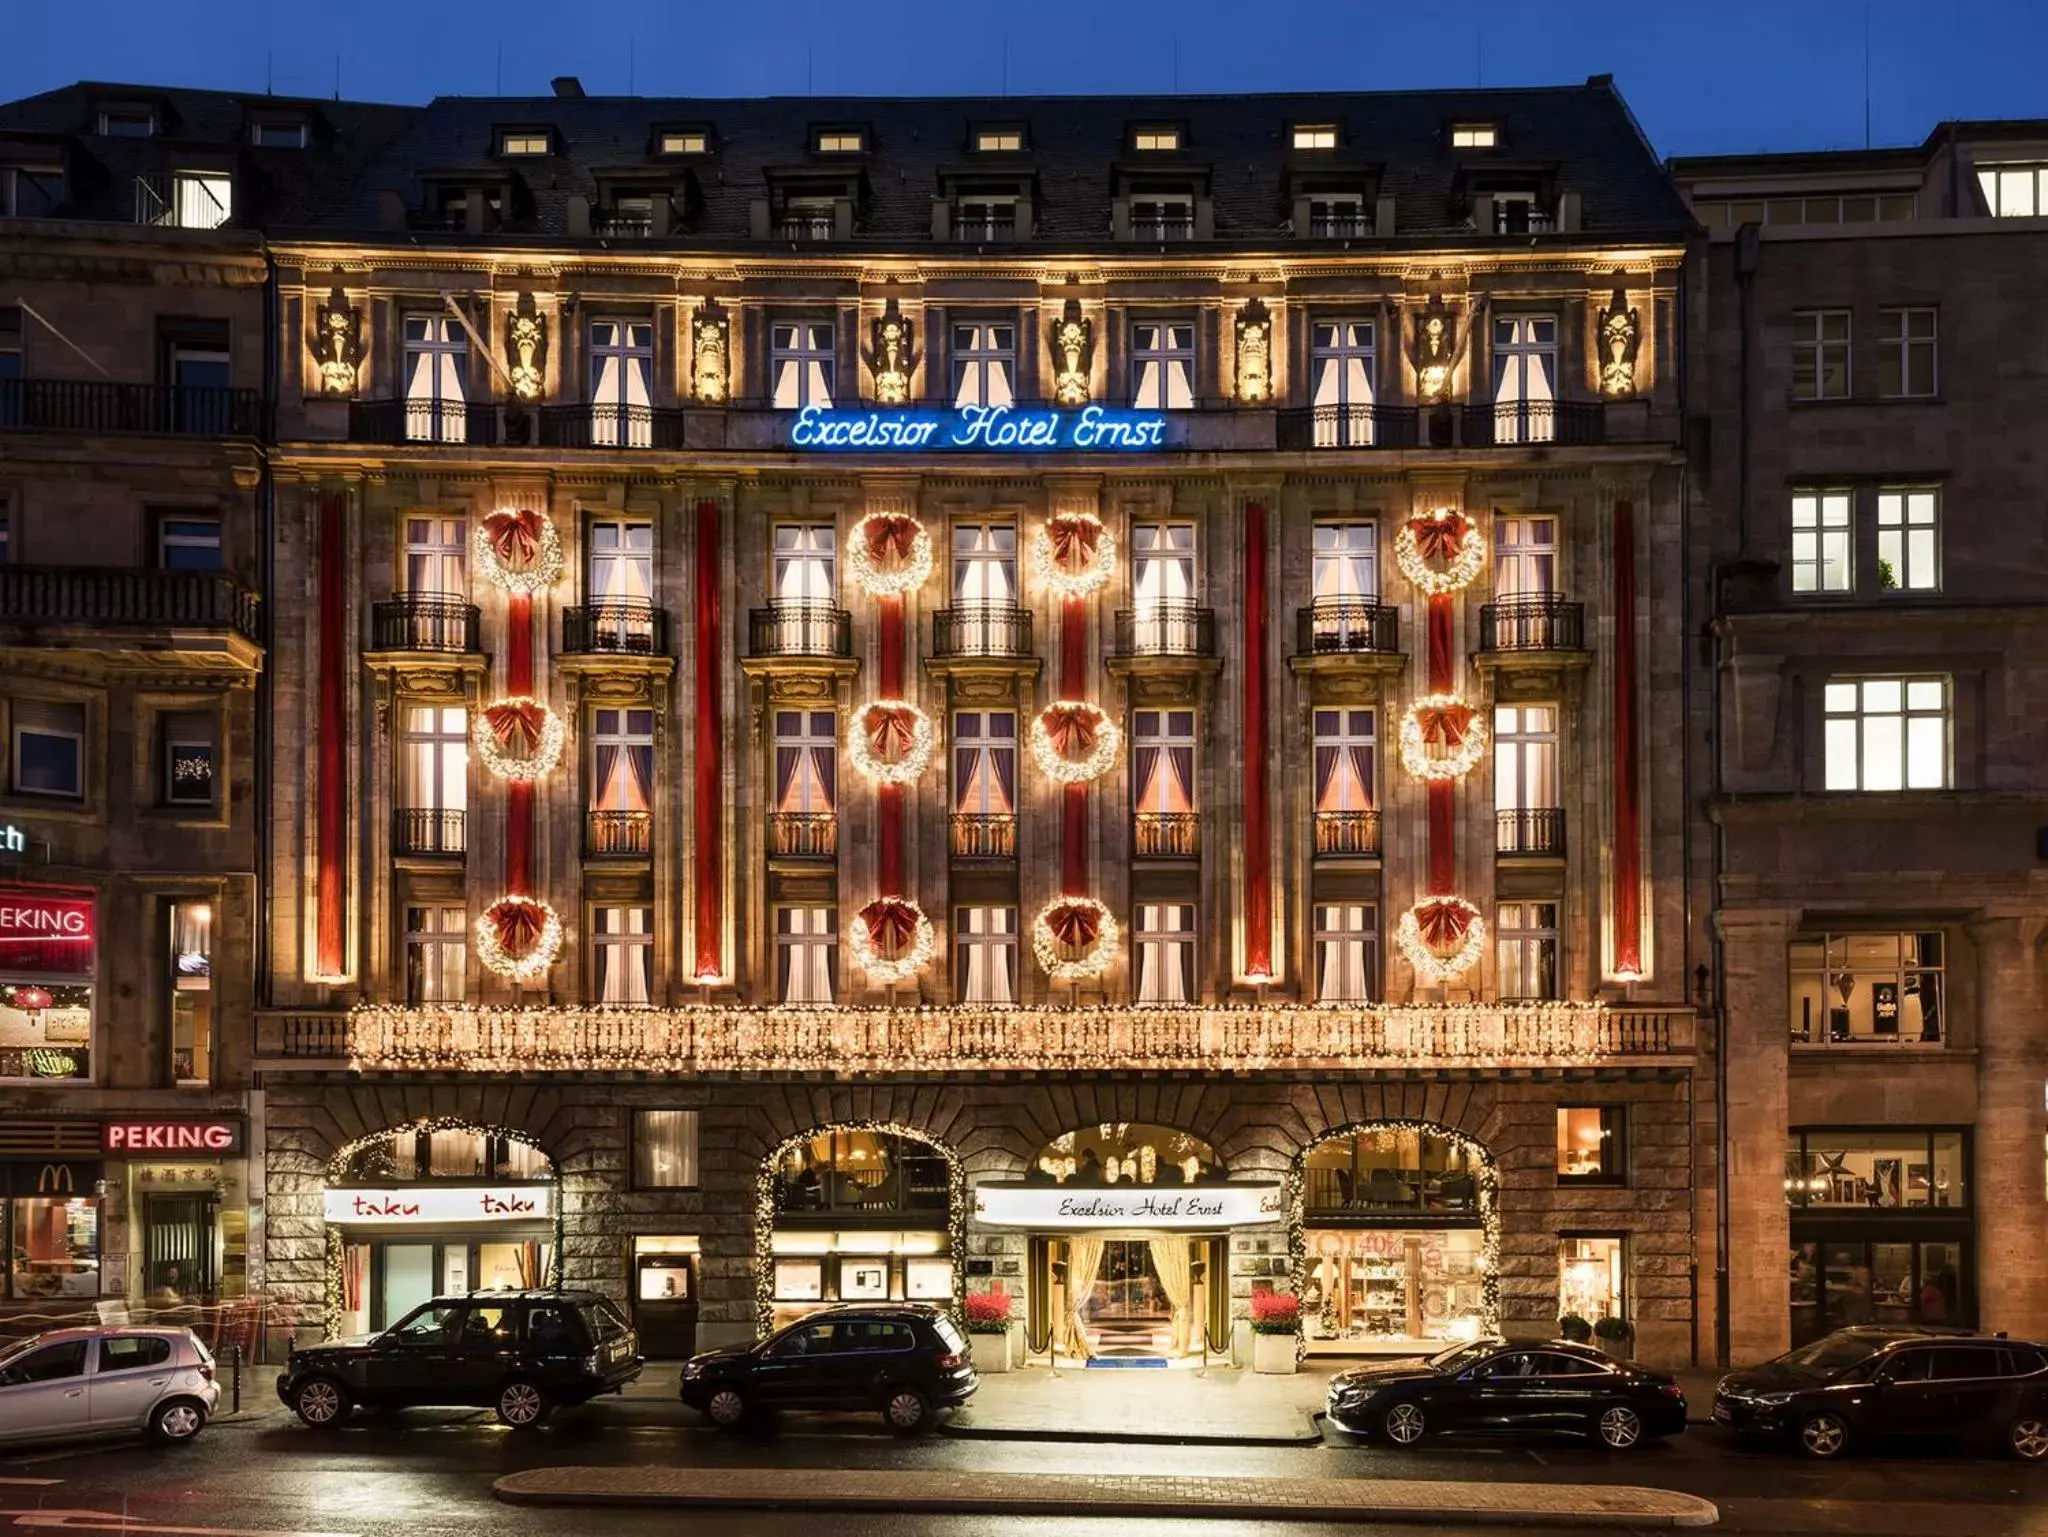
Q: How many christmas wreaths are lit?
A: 12